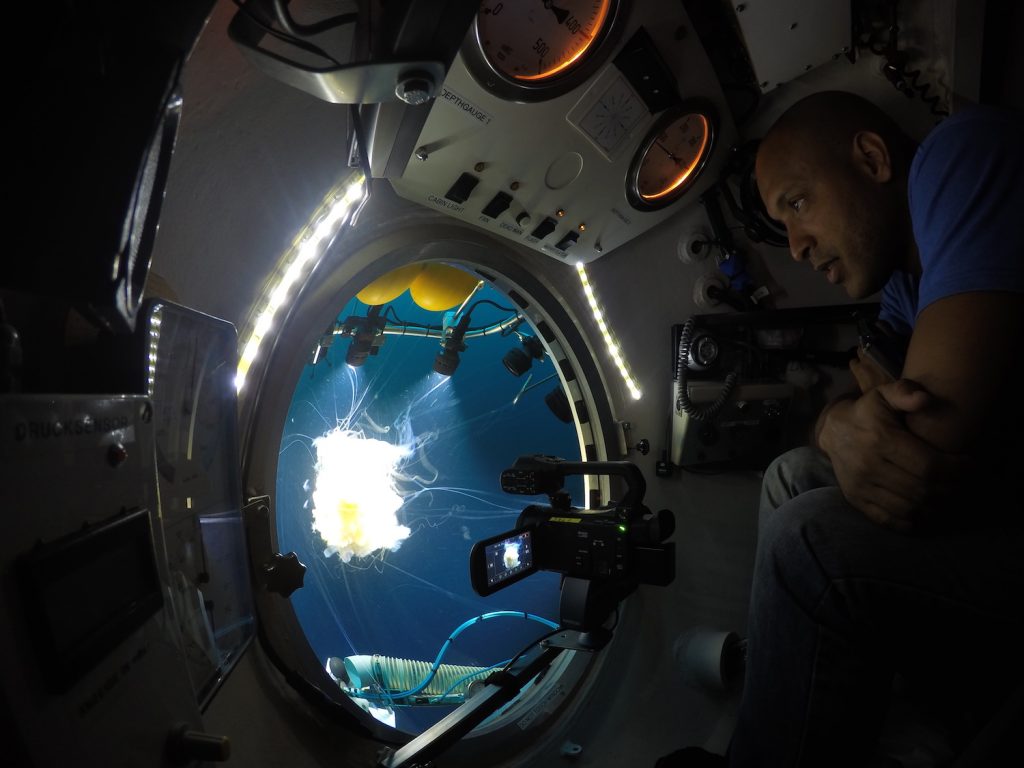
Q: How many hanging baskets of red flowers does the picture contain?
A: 0